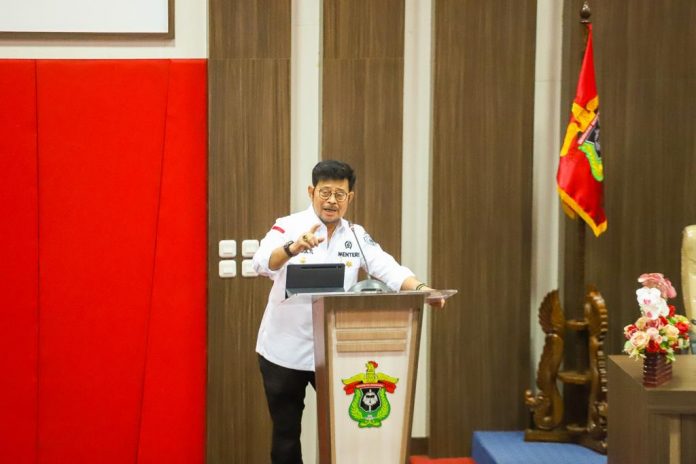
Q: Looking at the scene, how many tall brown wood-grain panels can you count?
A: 4